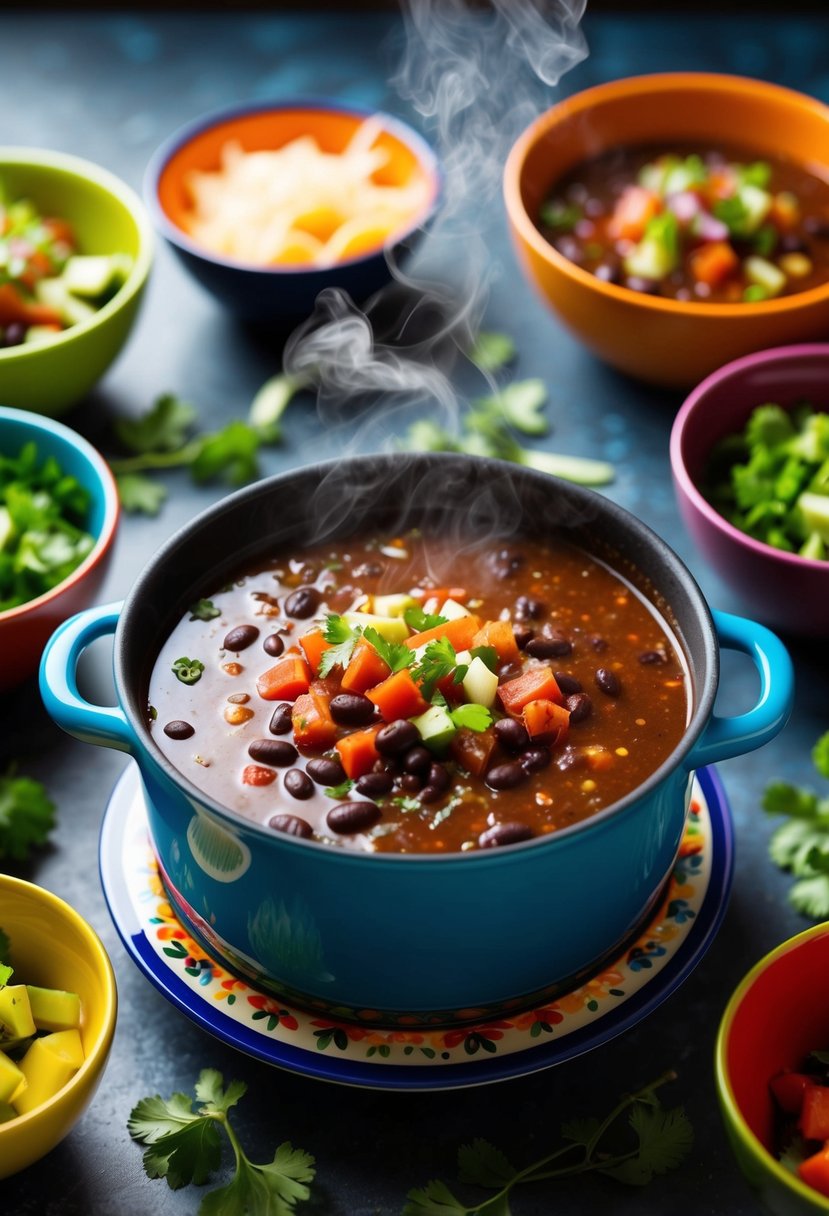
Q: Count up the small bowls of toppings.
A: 6